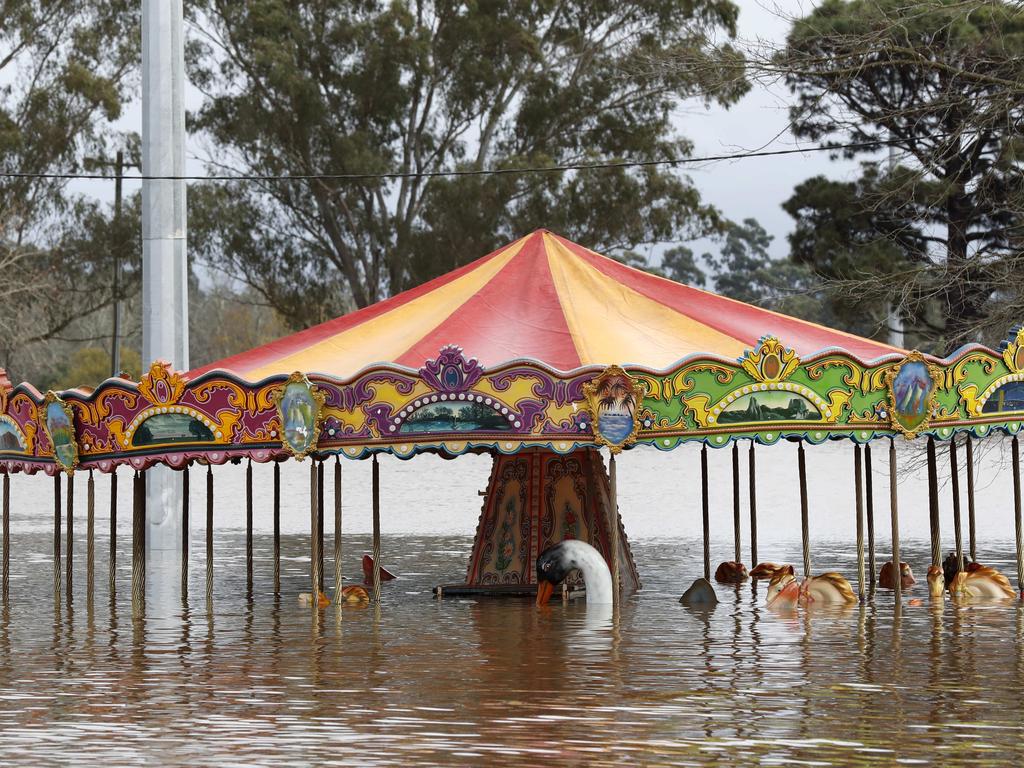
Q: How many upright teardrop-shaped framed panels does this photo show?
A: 4